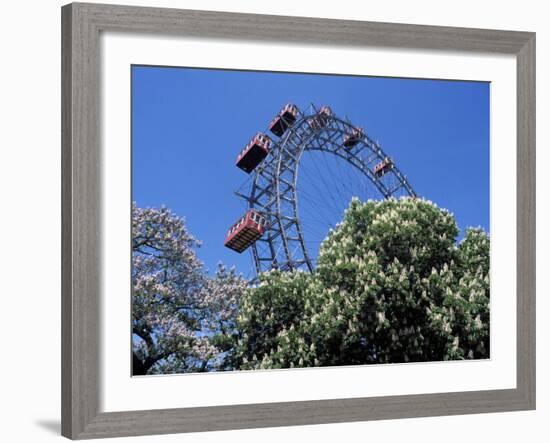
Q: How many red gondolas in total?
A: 6